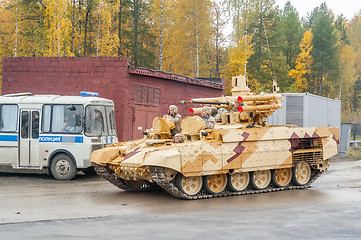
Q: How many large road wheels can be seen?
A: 6